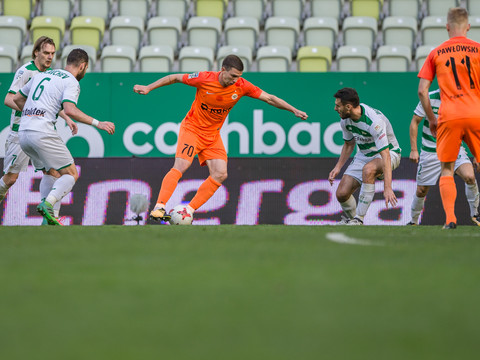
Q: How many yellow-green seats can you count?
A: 6